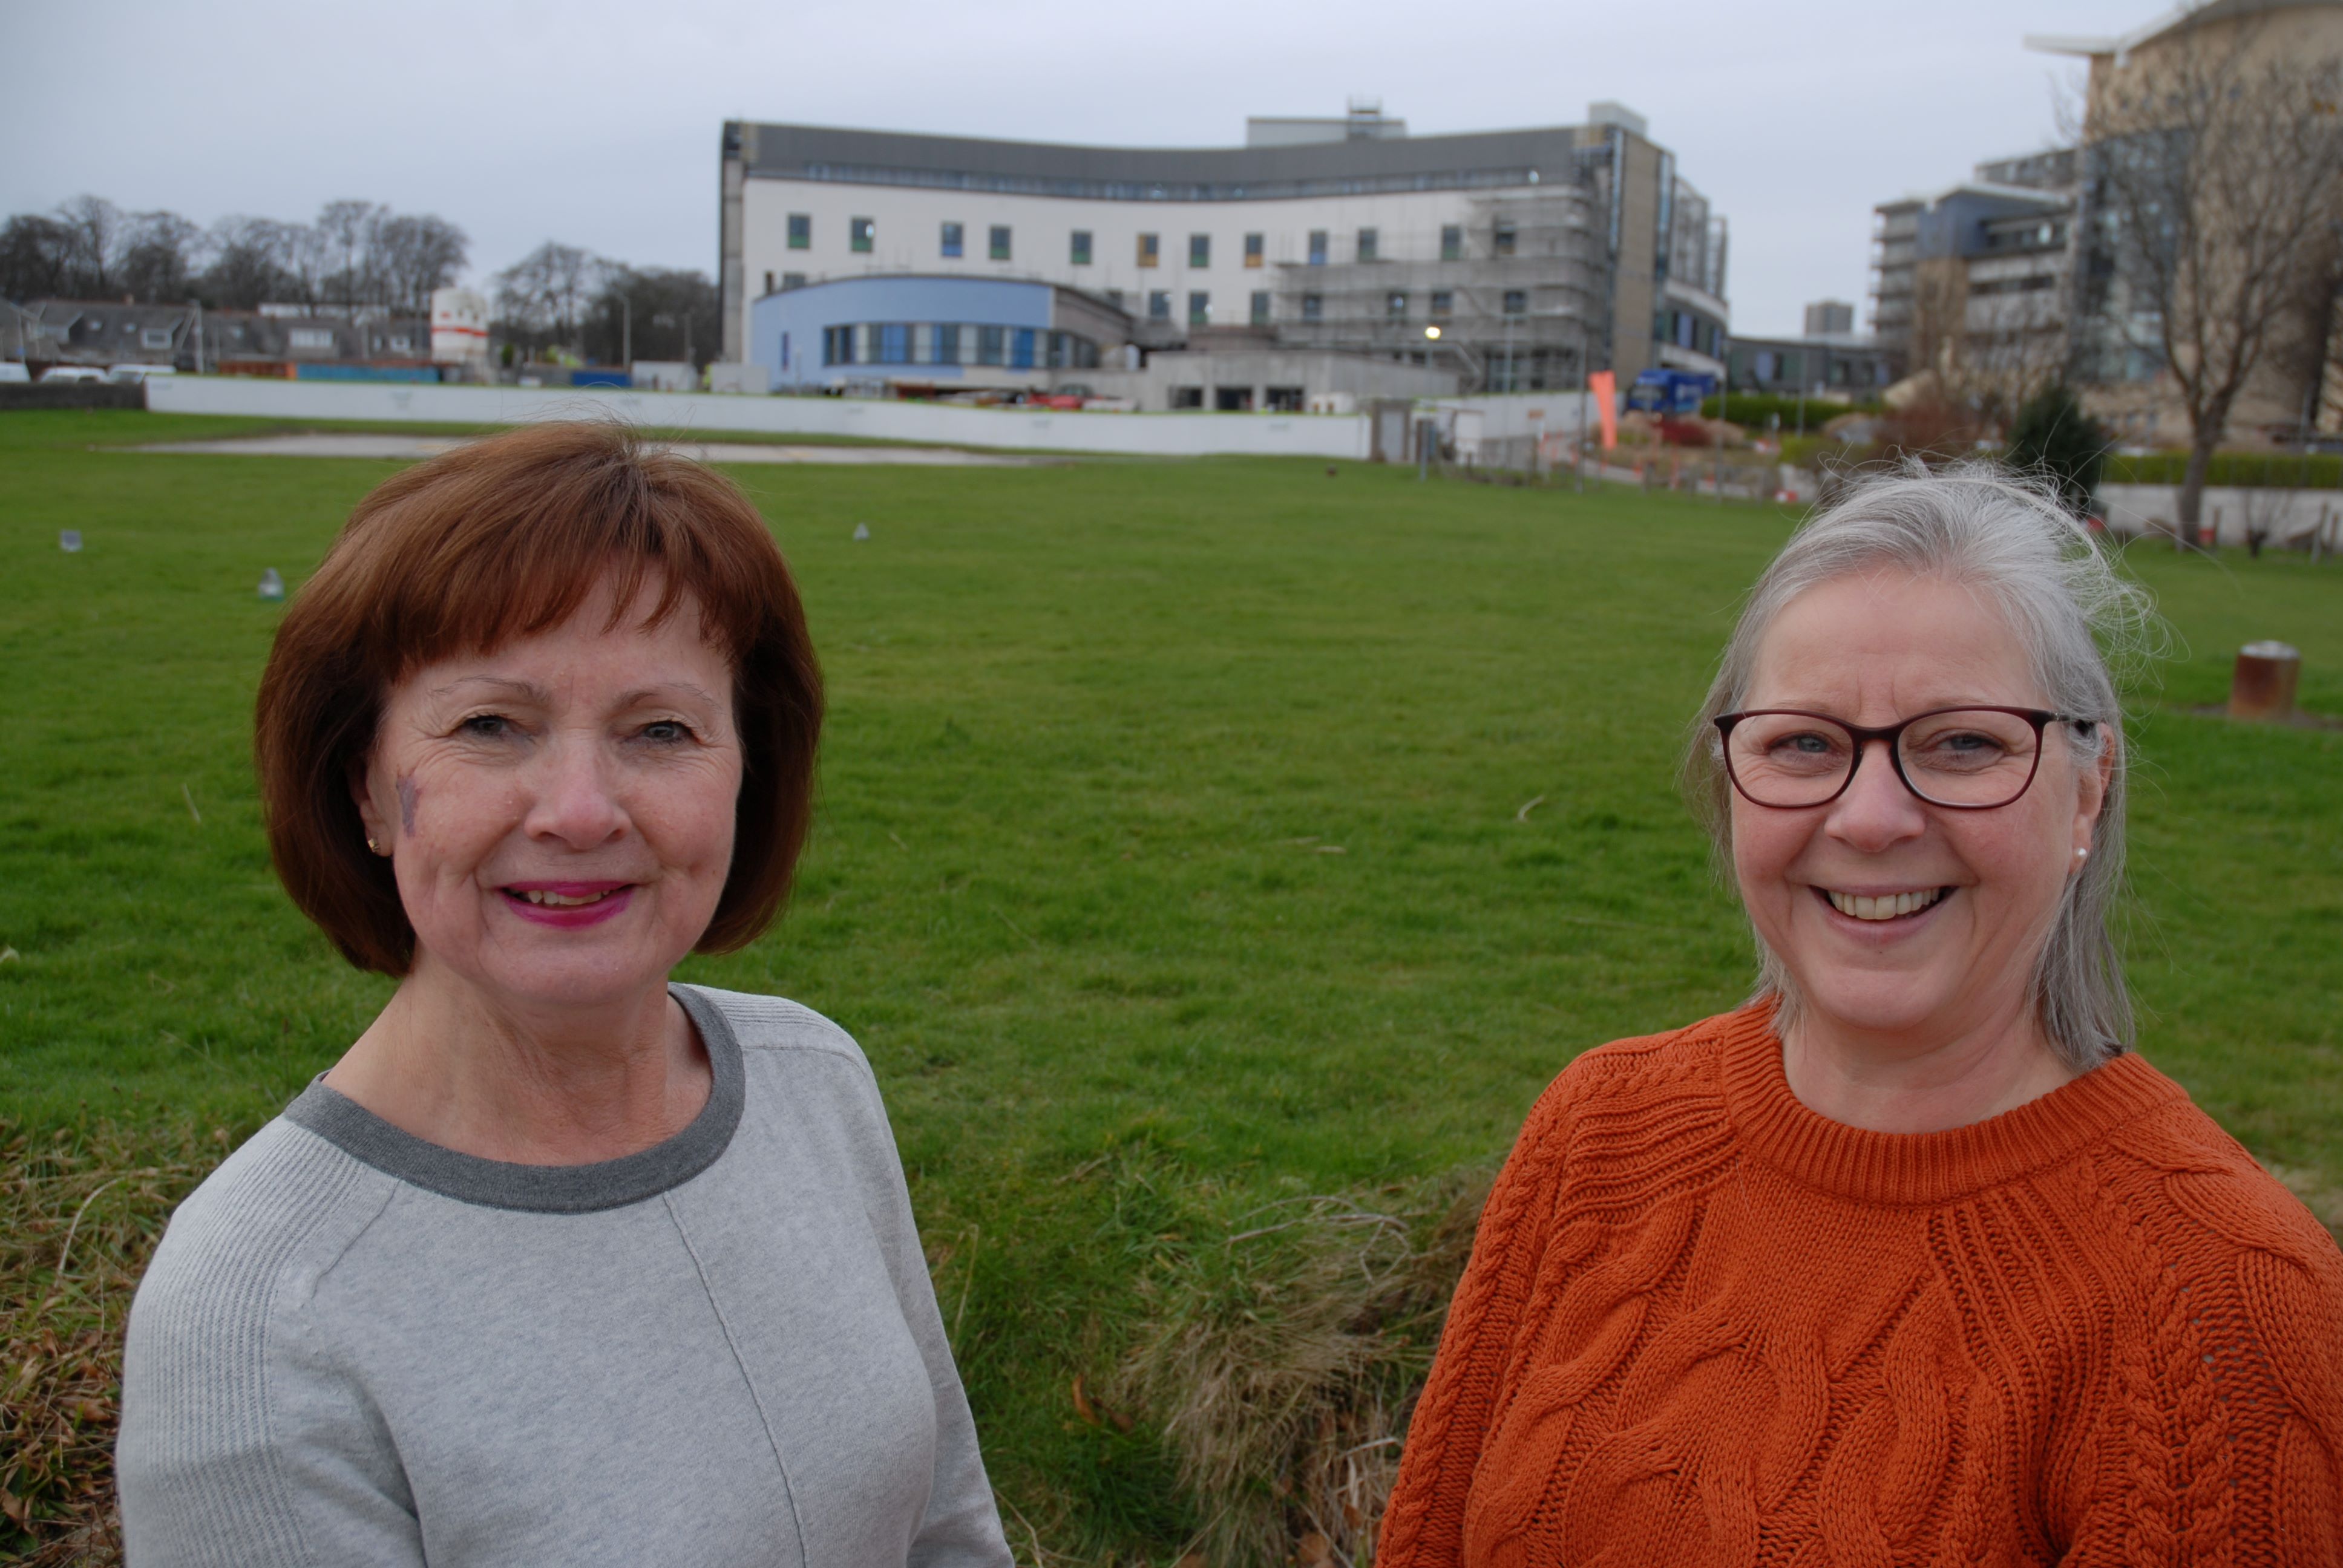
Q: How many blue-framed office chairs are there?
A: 0